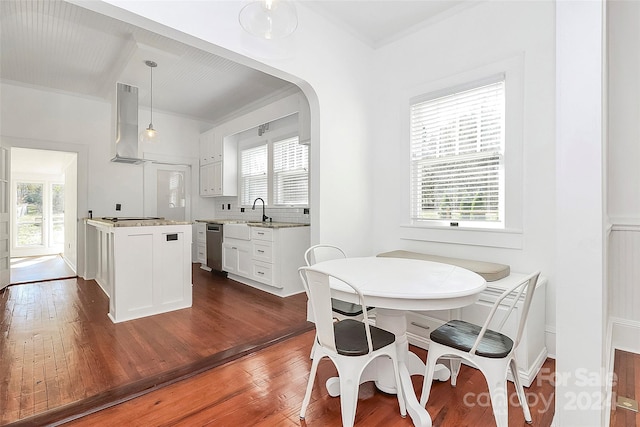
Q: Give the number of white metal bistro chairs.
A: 3